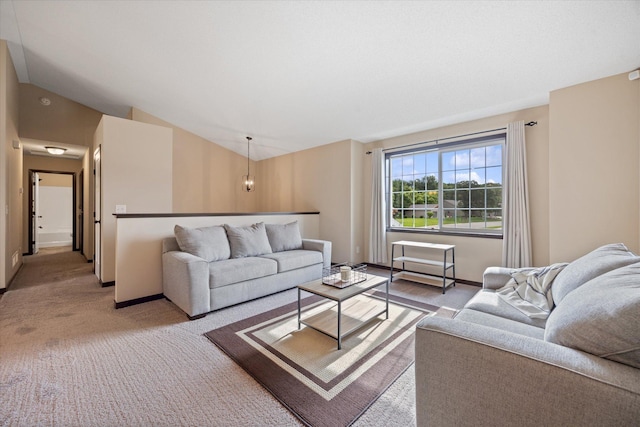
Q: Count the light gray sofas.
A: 2